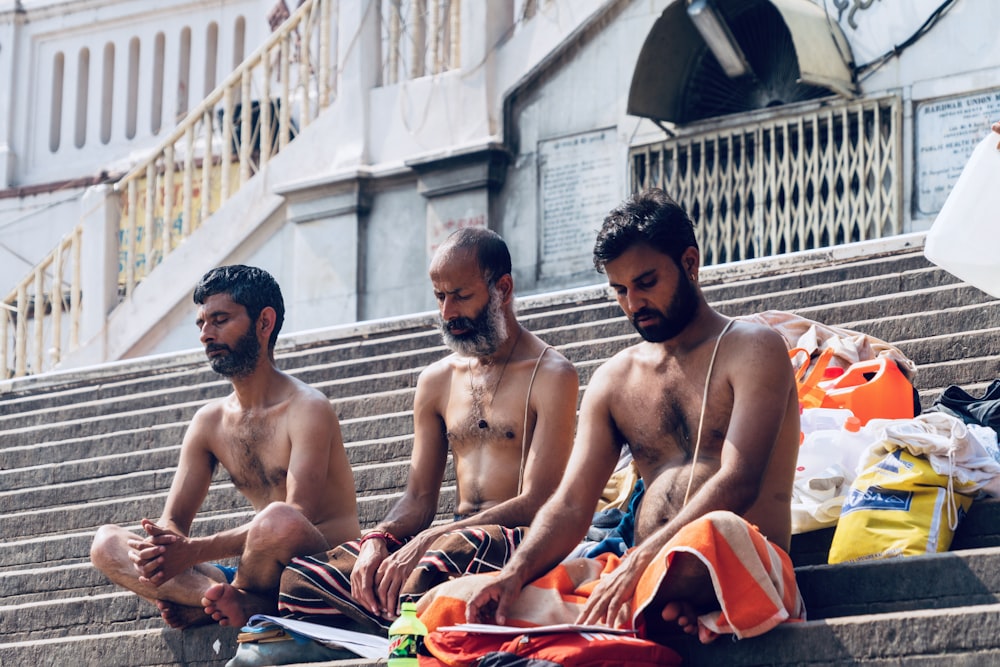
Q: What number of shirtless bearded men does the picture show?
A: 3